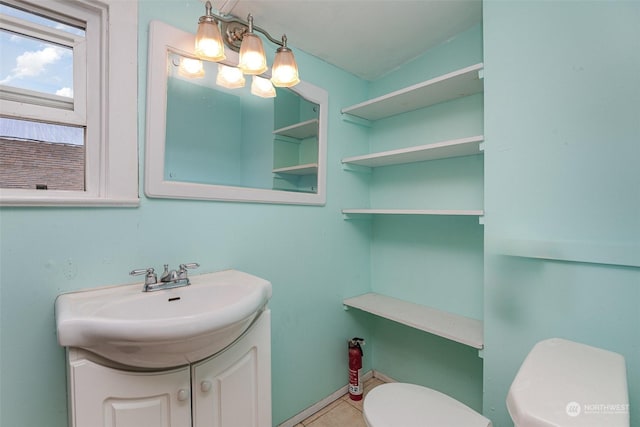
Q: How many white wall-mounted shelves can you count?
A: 4